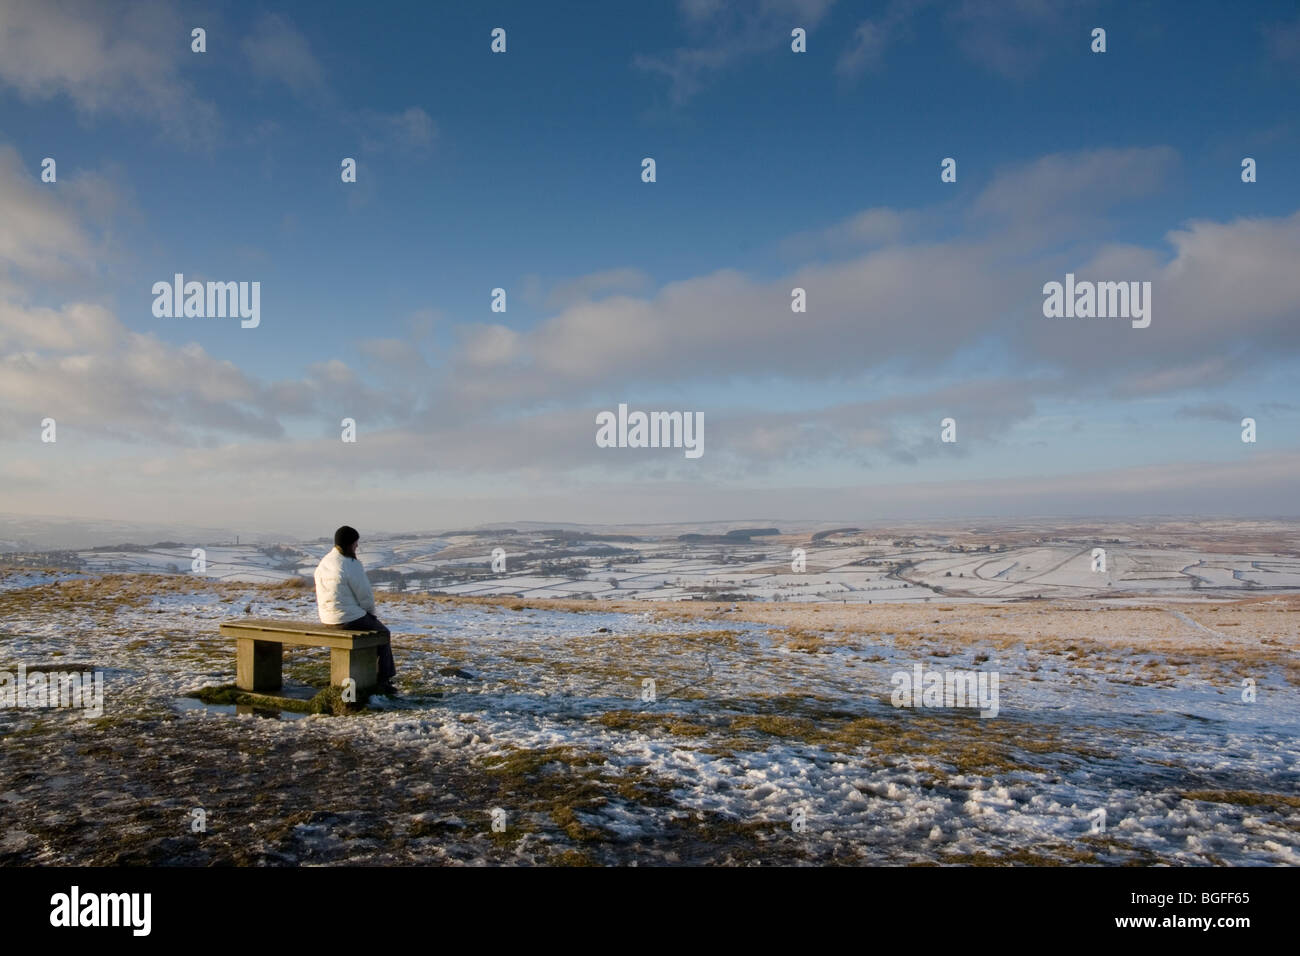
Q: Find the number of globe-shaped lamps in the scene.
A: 0